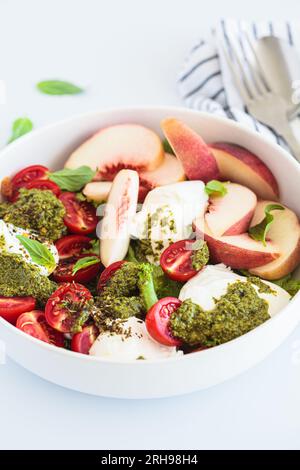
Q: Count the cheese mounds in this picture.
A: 4